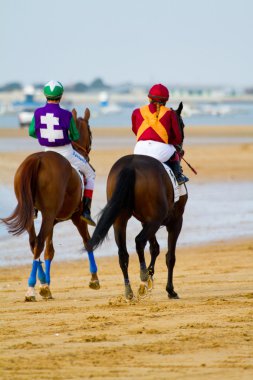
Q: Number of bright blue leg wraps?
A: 4